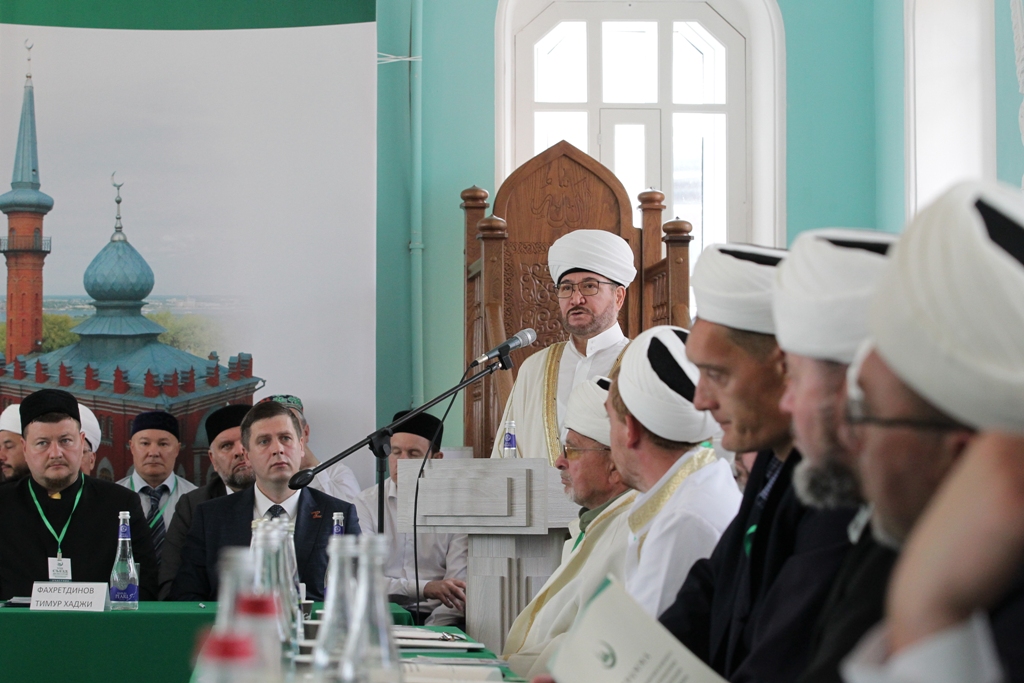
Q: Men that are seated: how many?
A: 13